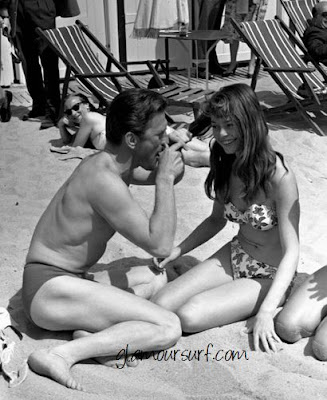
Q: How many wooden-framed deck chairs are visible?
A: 3